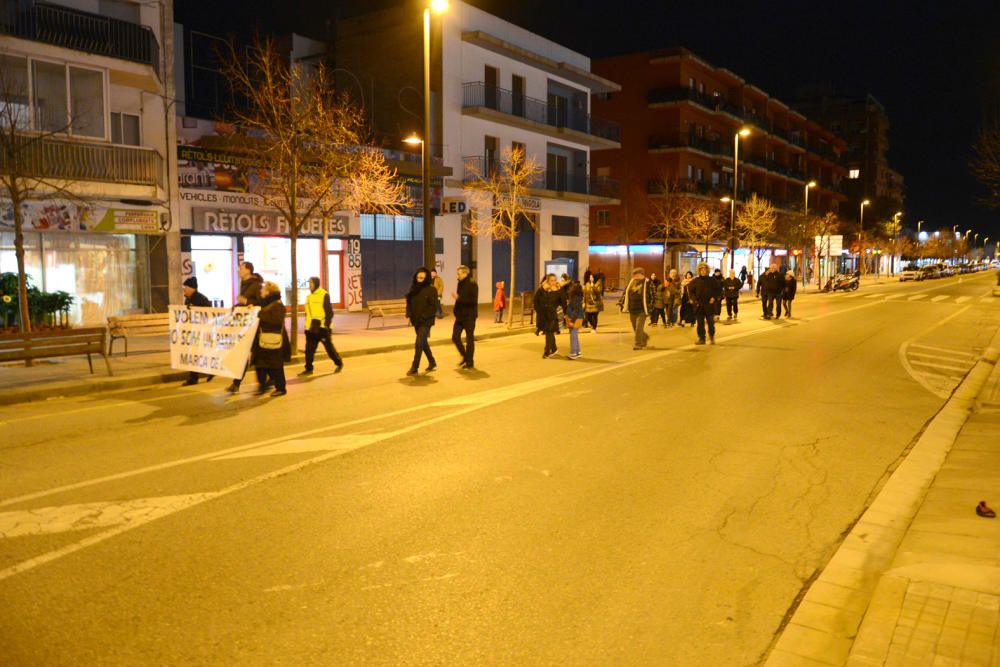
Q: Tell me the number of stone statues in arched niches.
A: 0